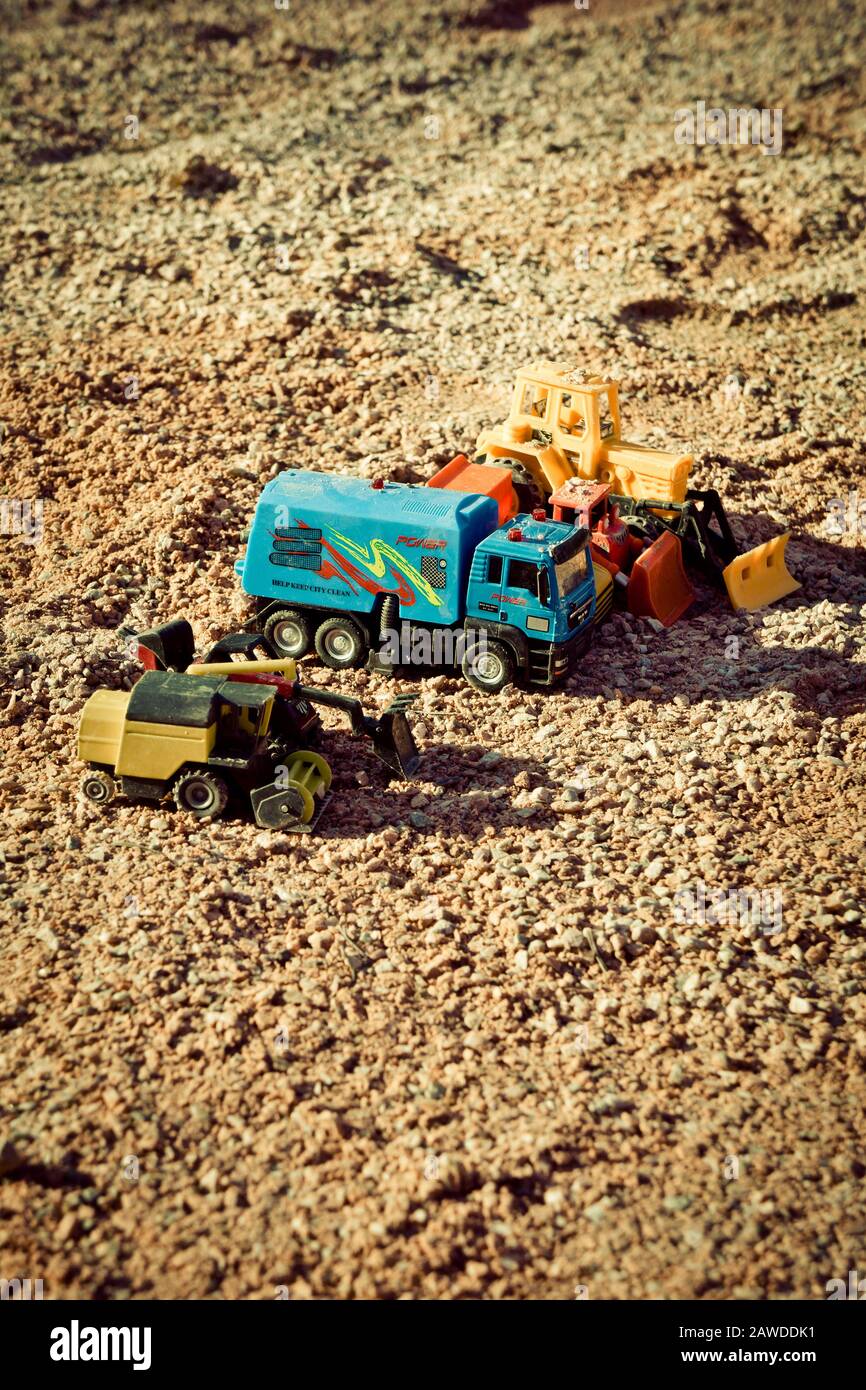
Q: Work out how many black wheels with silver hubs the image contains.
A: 5